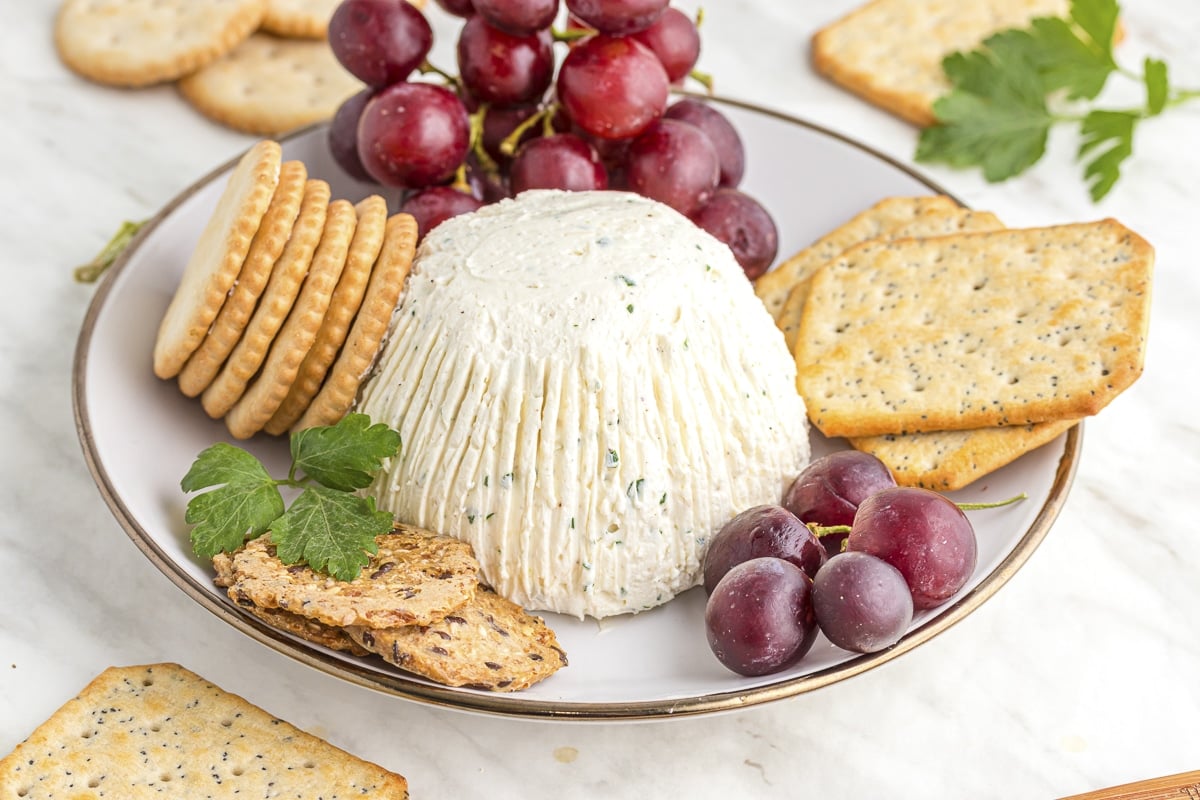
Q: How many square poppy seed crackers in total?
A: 5